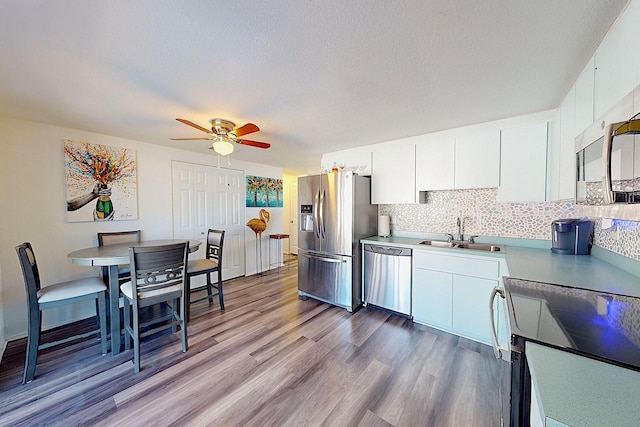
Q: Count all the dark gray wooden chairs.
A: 4